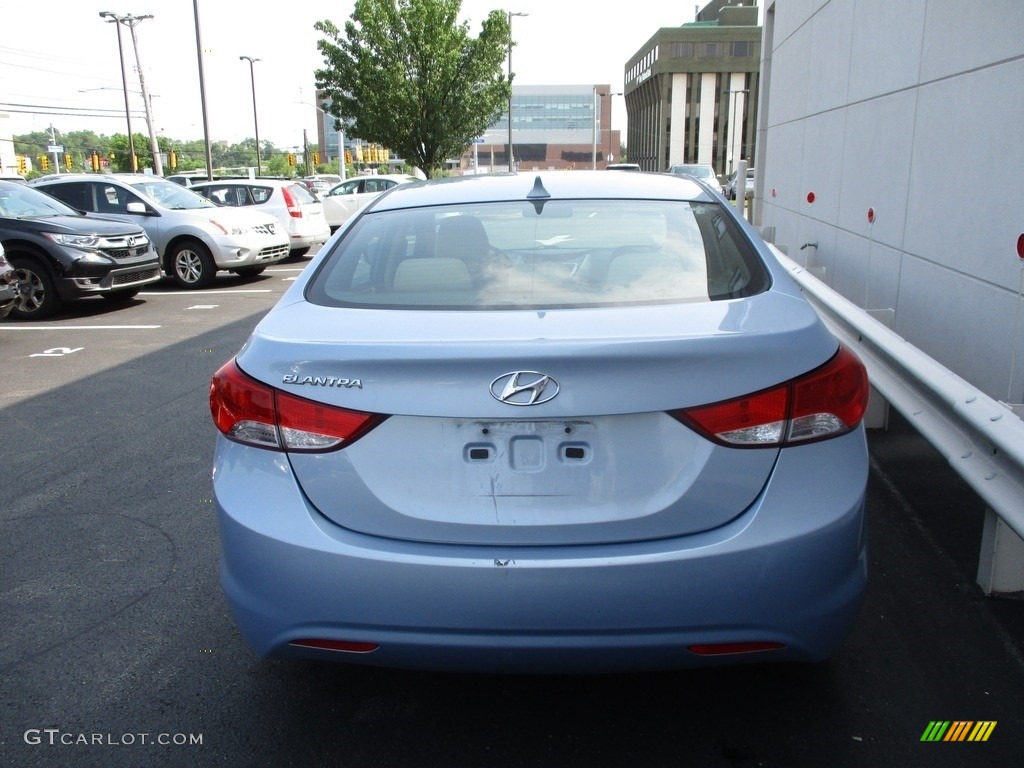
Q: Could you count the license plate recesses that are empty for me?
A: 1